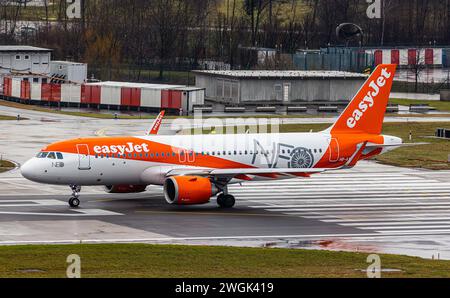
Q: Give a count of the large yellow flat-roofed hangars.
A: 0